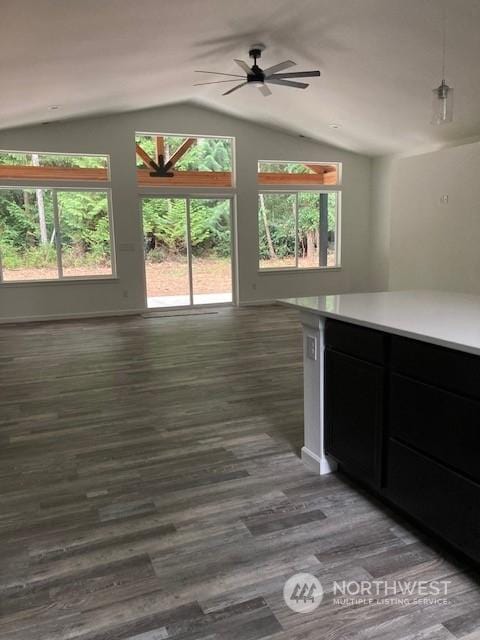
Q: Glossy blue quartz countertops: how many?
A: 0